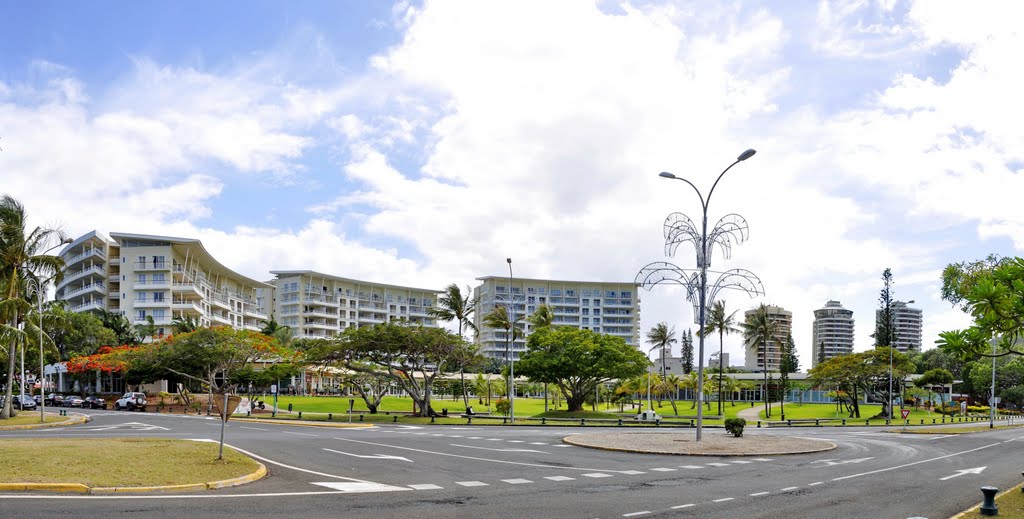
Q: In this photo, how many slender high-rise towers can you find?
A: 3